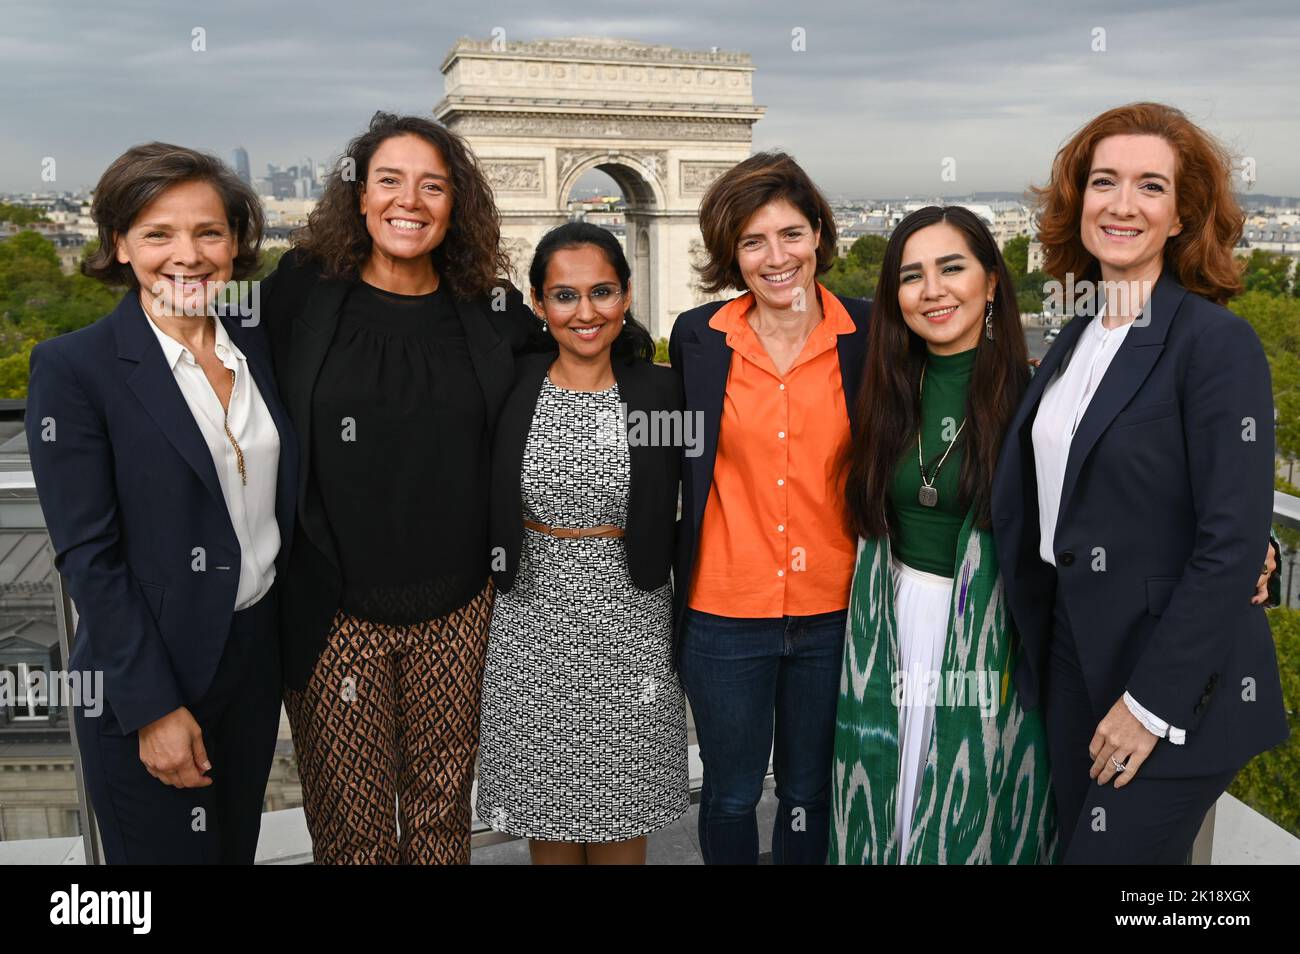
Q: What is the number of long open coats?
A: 1